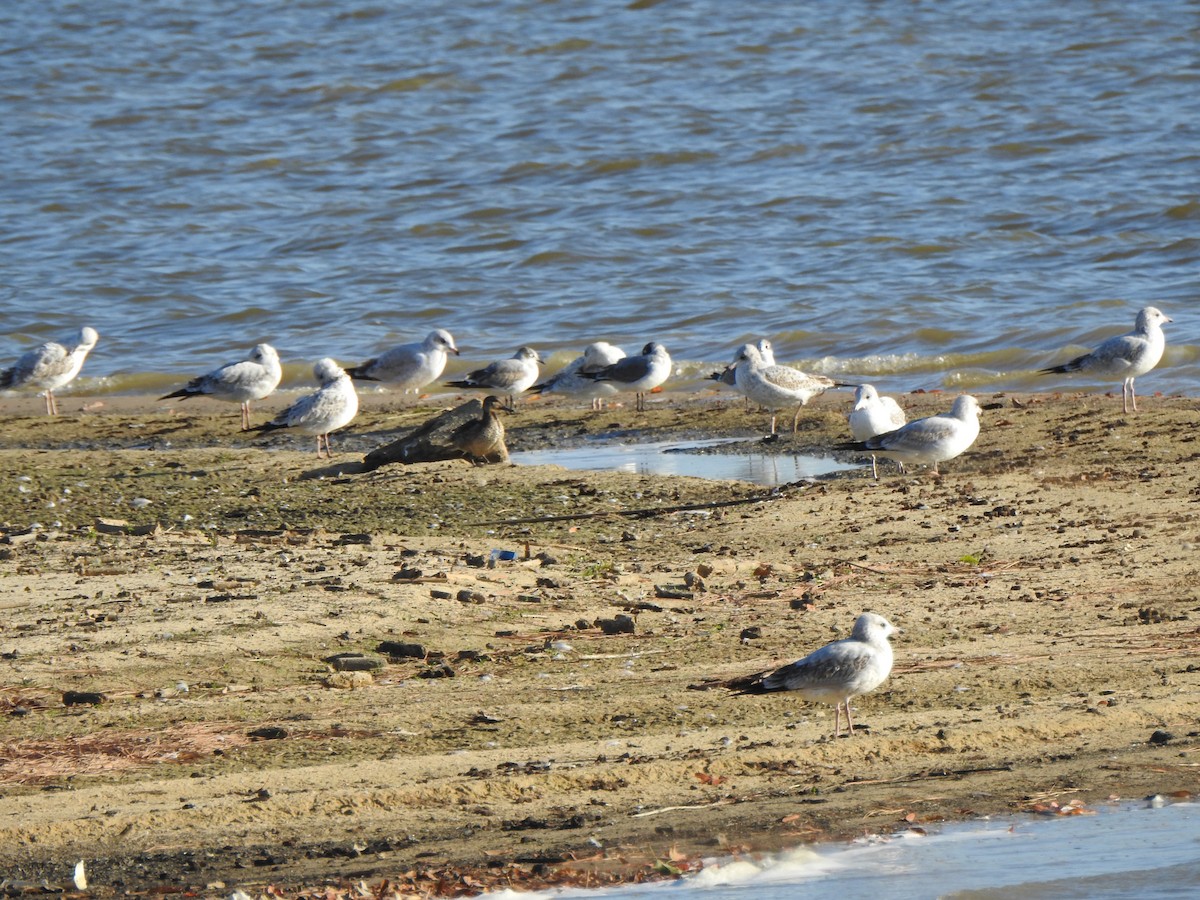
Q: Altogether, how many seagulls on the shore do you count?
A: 13